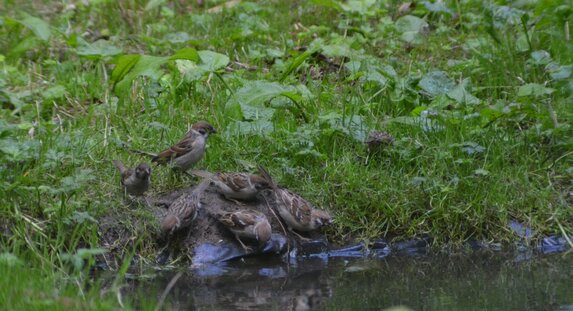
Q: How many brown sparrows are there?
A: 6